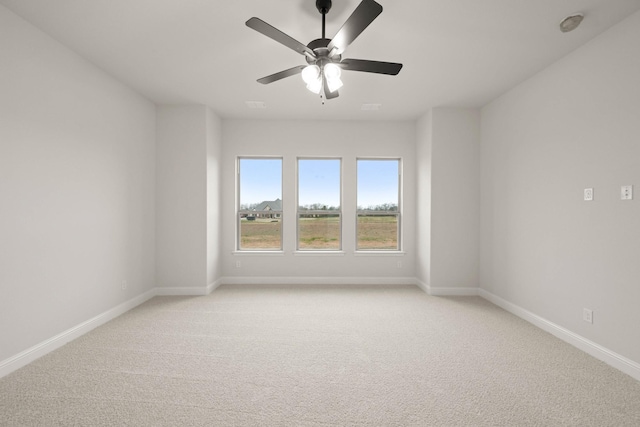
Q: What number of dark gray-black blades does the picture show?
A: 5